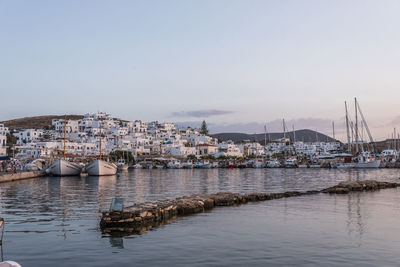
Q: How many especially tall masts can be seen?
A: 2